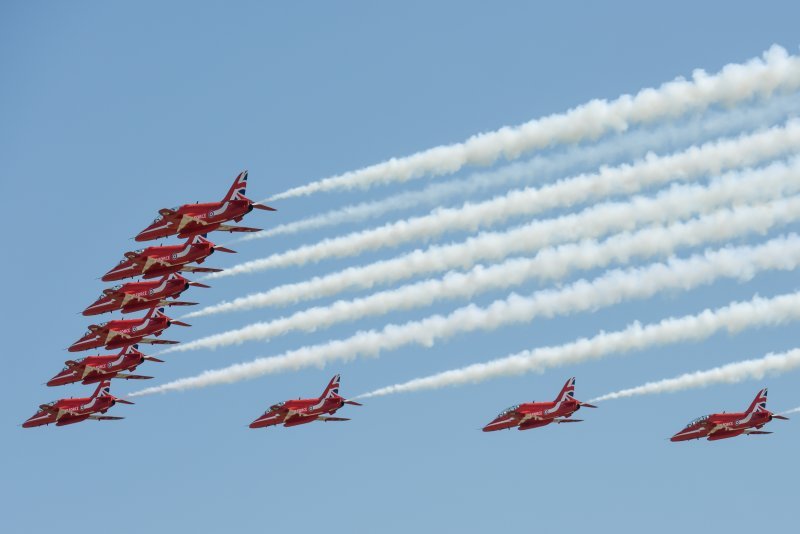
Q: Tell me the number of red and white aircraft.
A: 9